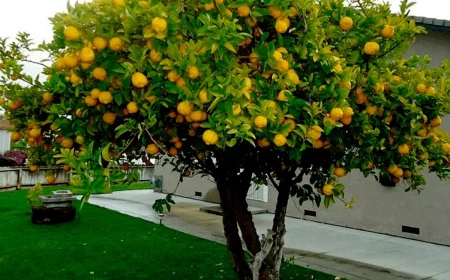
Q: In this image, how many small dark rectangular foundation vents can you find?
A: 3